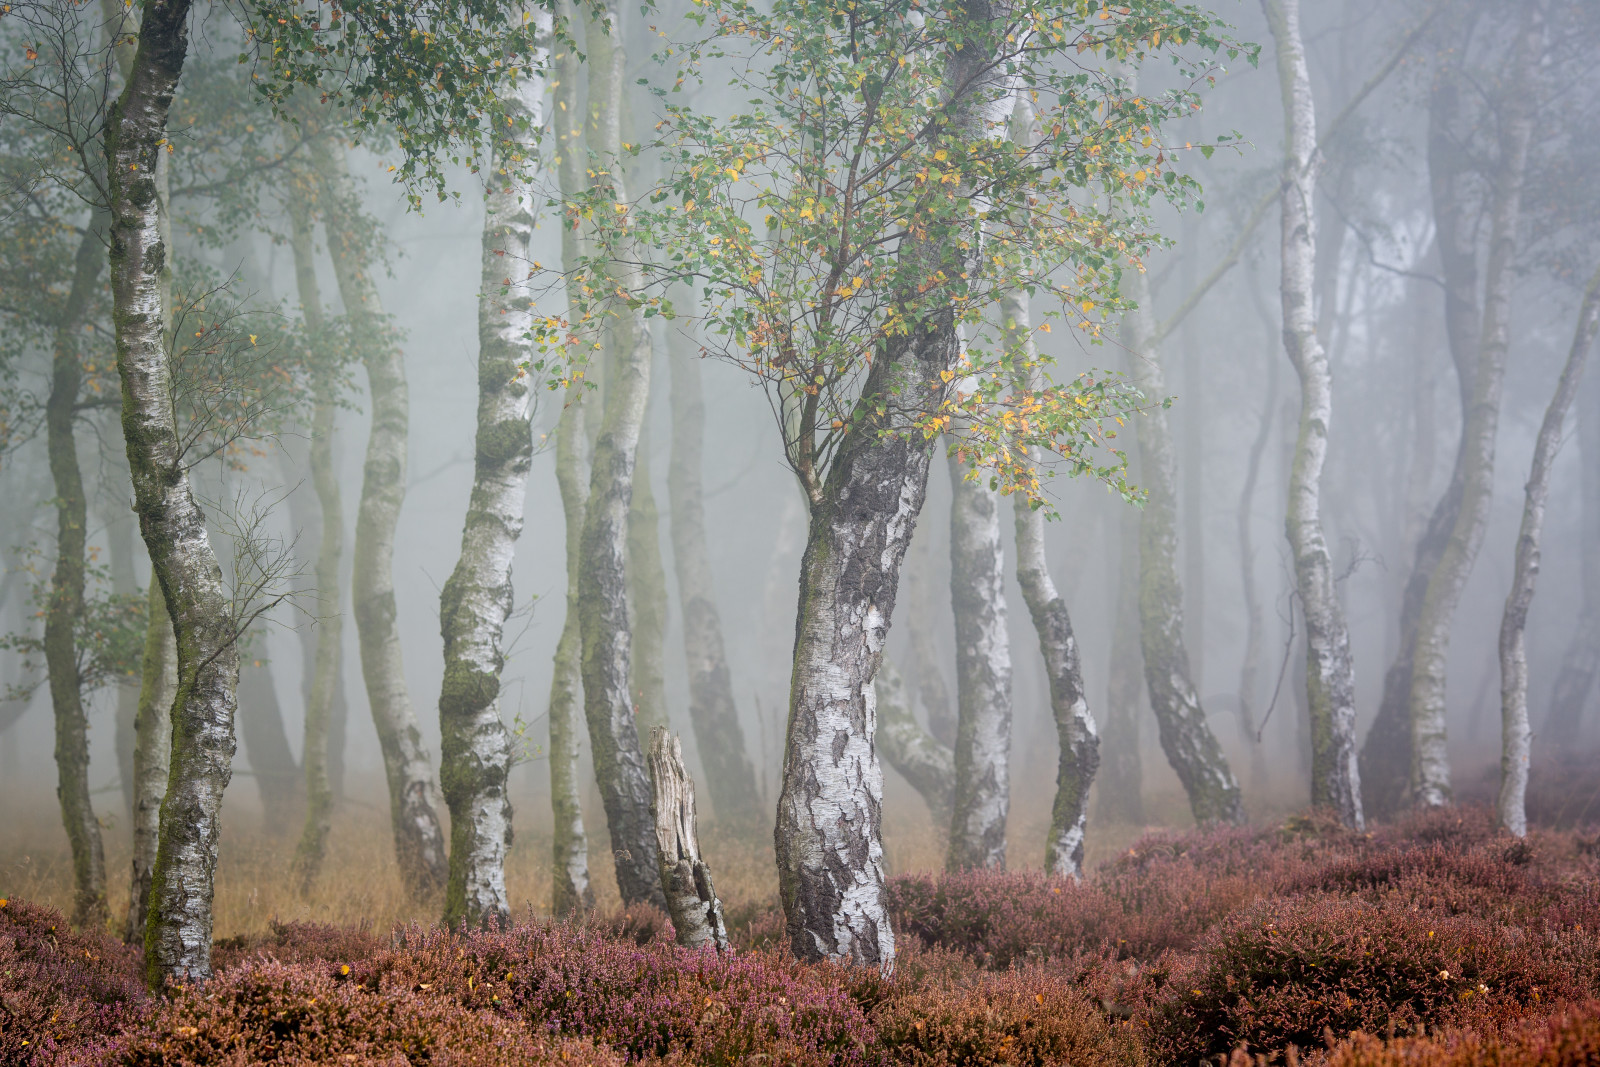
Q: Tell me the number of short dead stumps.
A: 1